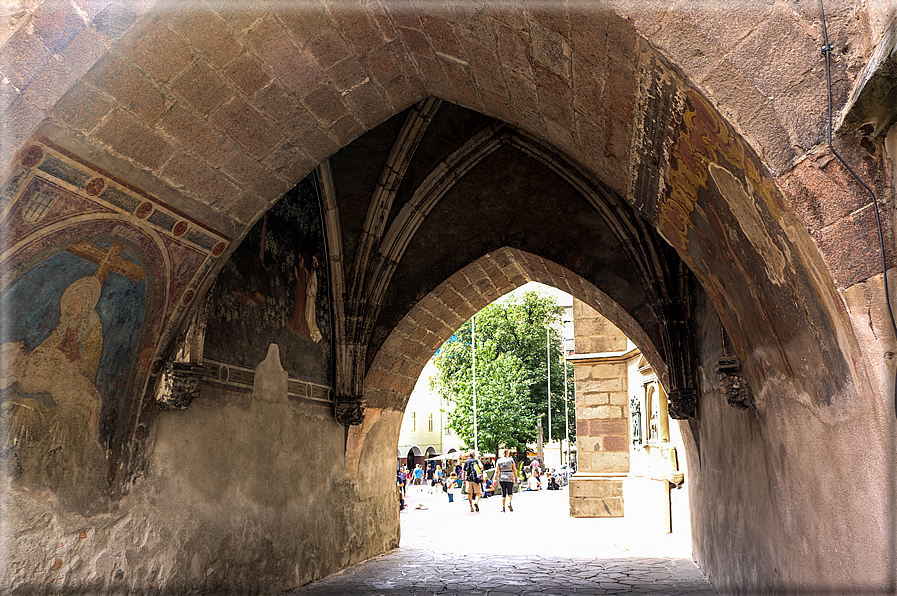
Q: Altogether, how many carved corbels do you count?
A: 4